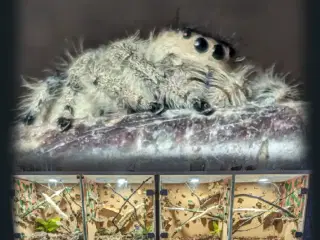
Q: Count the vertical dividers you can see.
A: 3